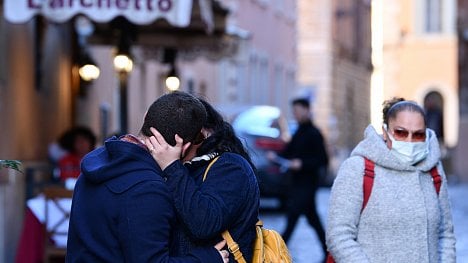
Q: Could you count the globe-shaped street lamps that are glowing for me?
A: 3